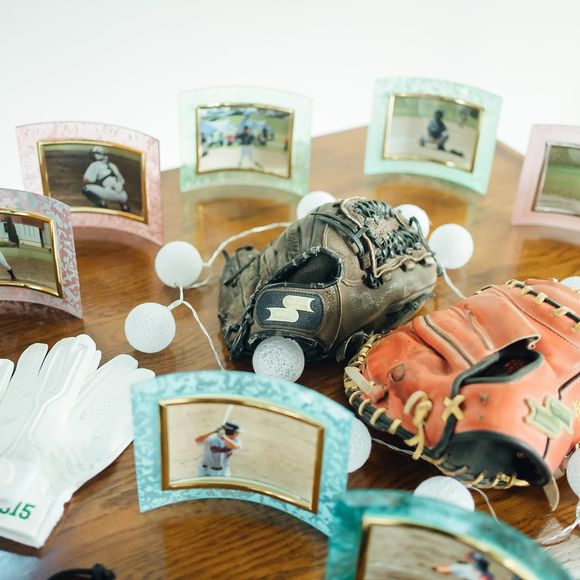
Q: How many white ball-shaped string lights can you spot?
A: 10